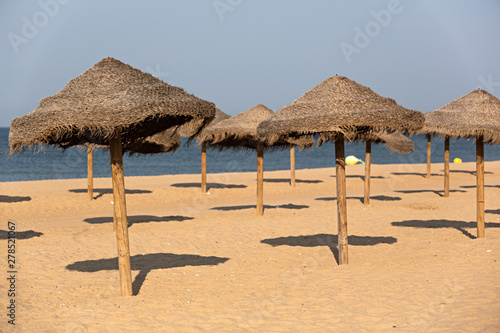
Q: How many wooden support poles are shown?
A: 10